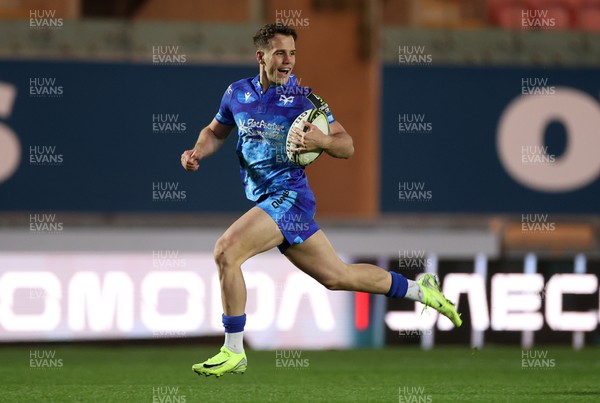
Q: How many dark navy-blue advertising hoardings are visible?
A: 2